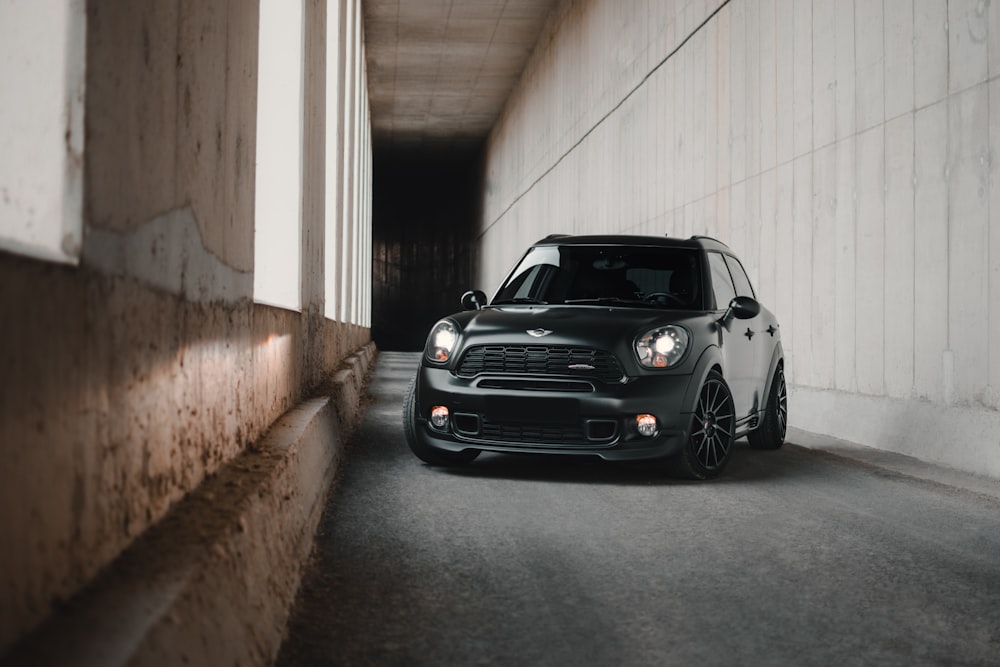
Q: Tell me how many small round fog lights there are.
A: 2